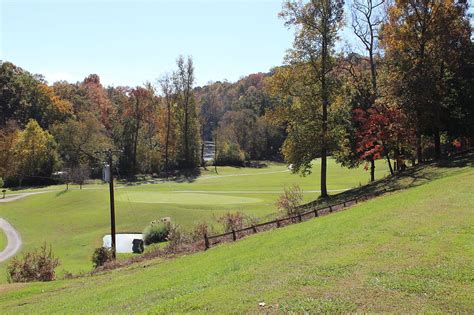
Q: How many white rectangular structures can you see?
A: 1